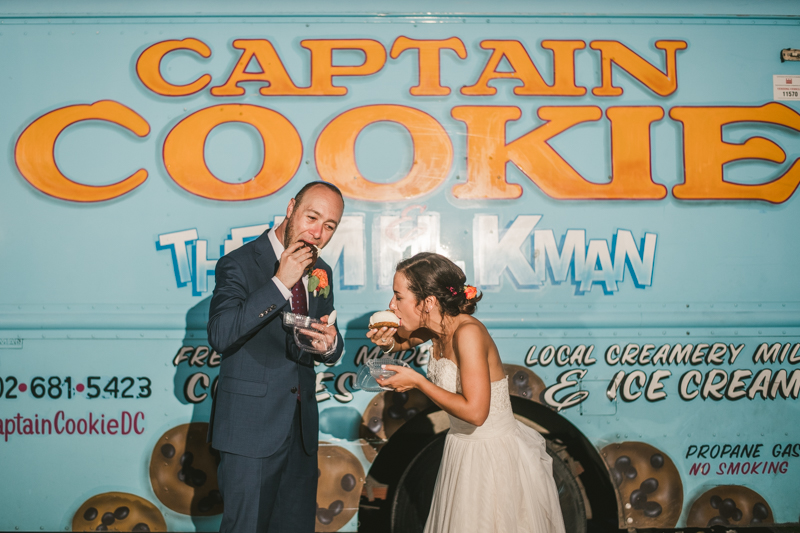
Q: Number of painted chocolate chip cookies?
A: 7